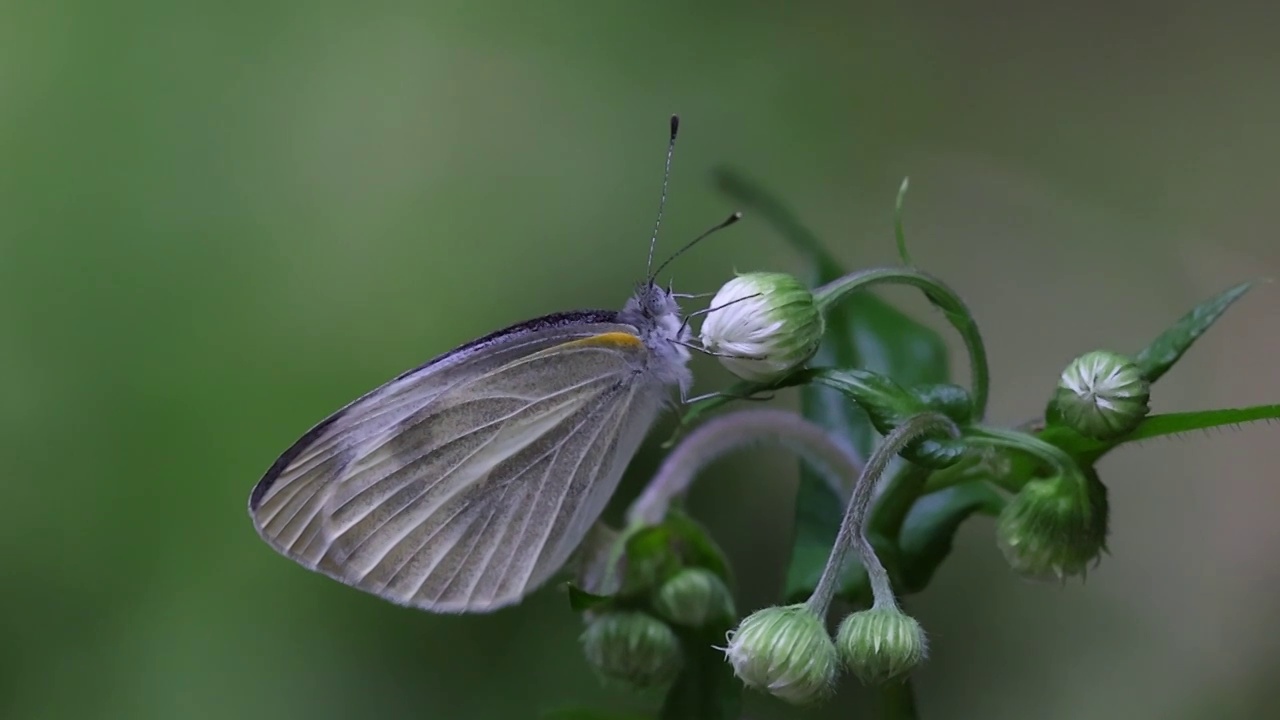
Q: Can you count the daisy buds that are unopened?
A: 7